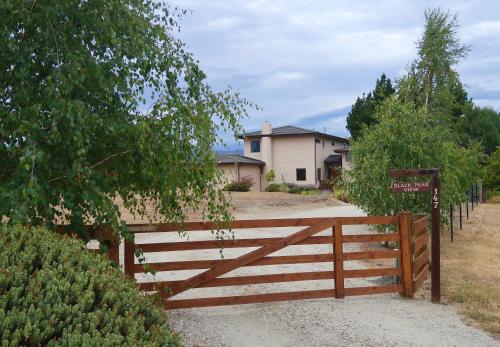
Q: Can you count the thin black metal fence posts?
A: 5